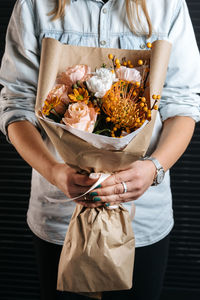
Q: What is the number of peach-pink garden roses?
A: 3